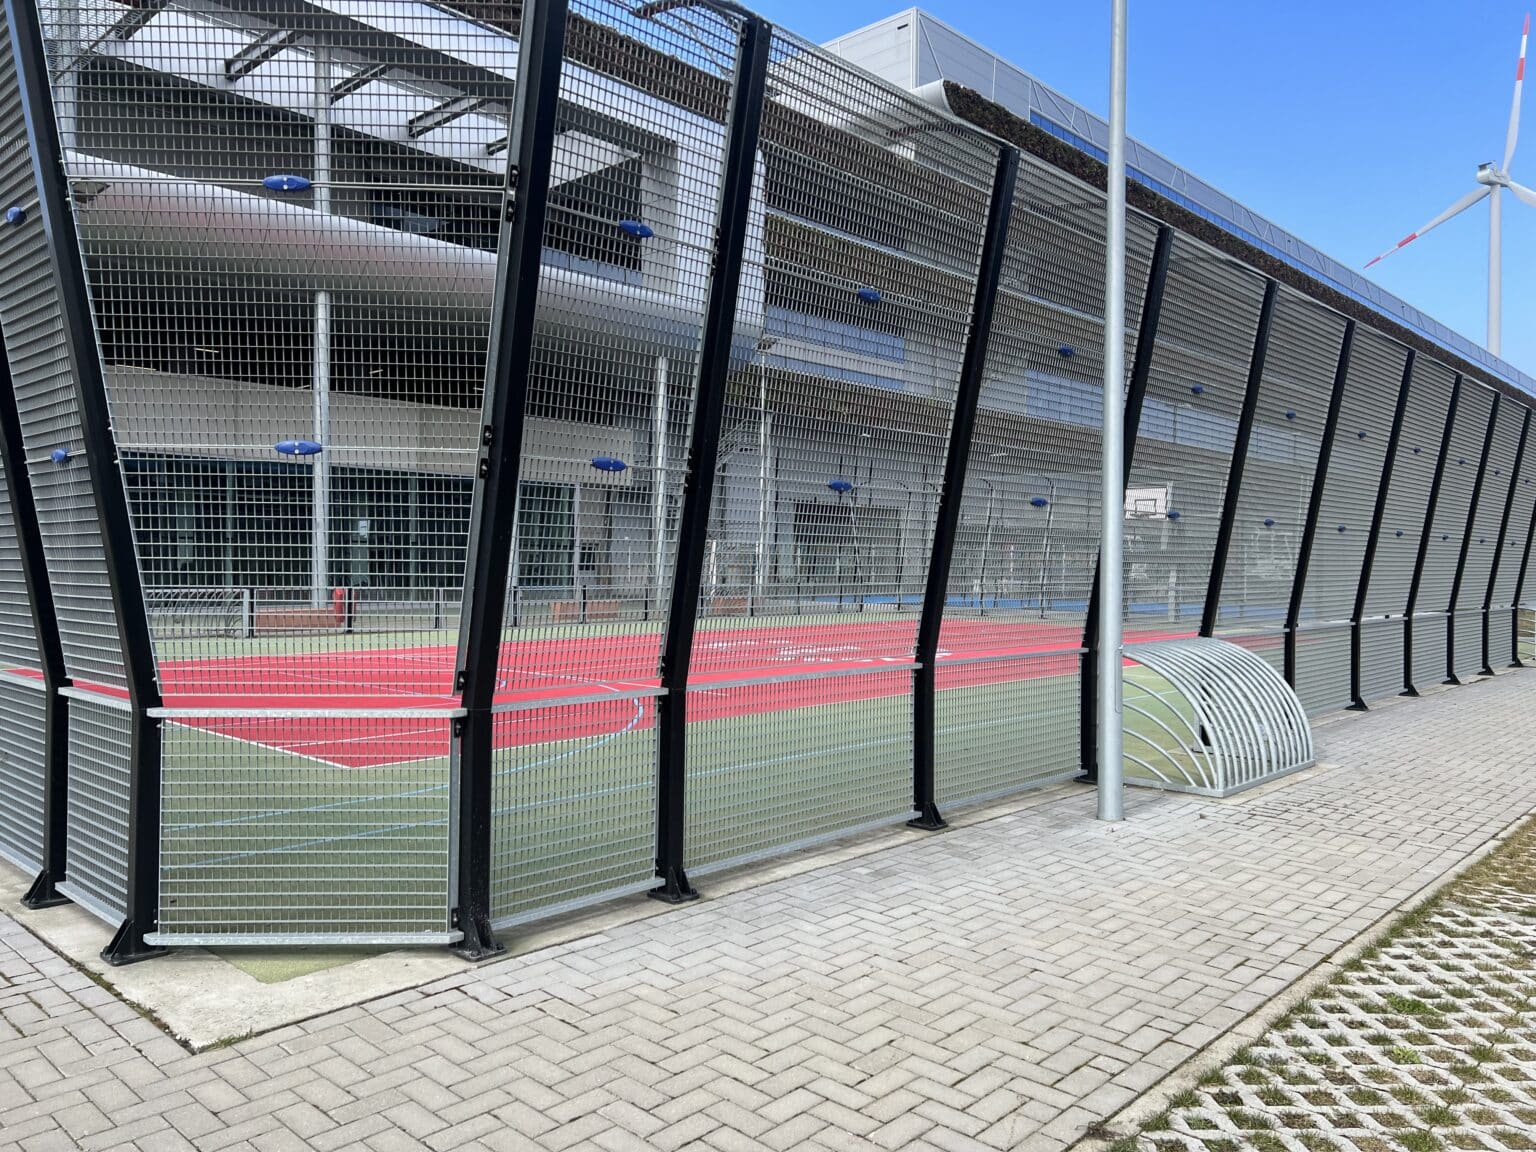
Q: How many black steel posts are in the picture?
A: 13